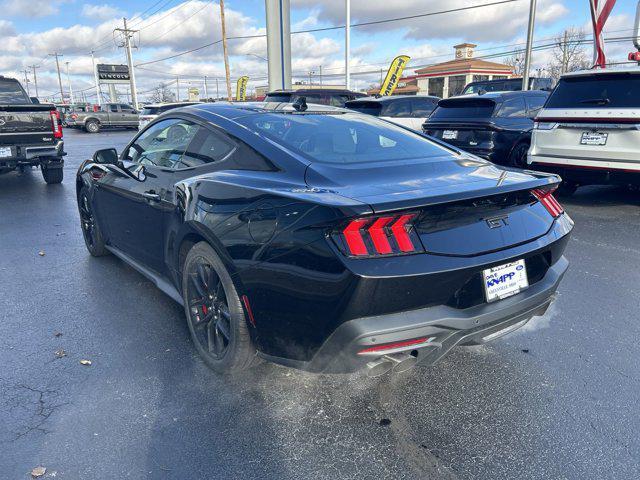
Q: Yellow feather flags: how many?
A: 2